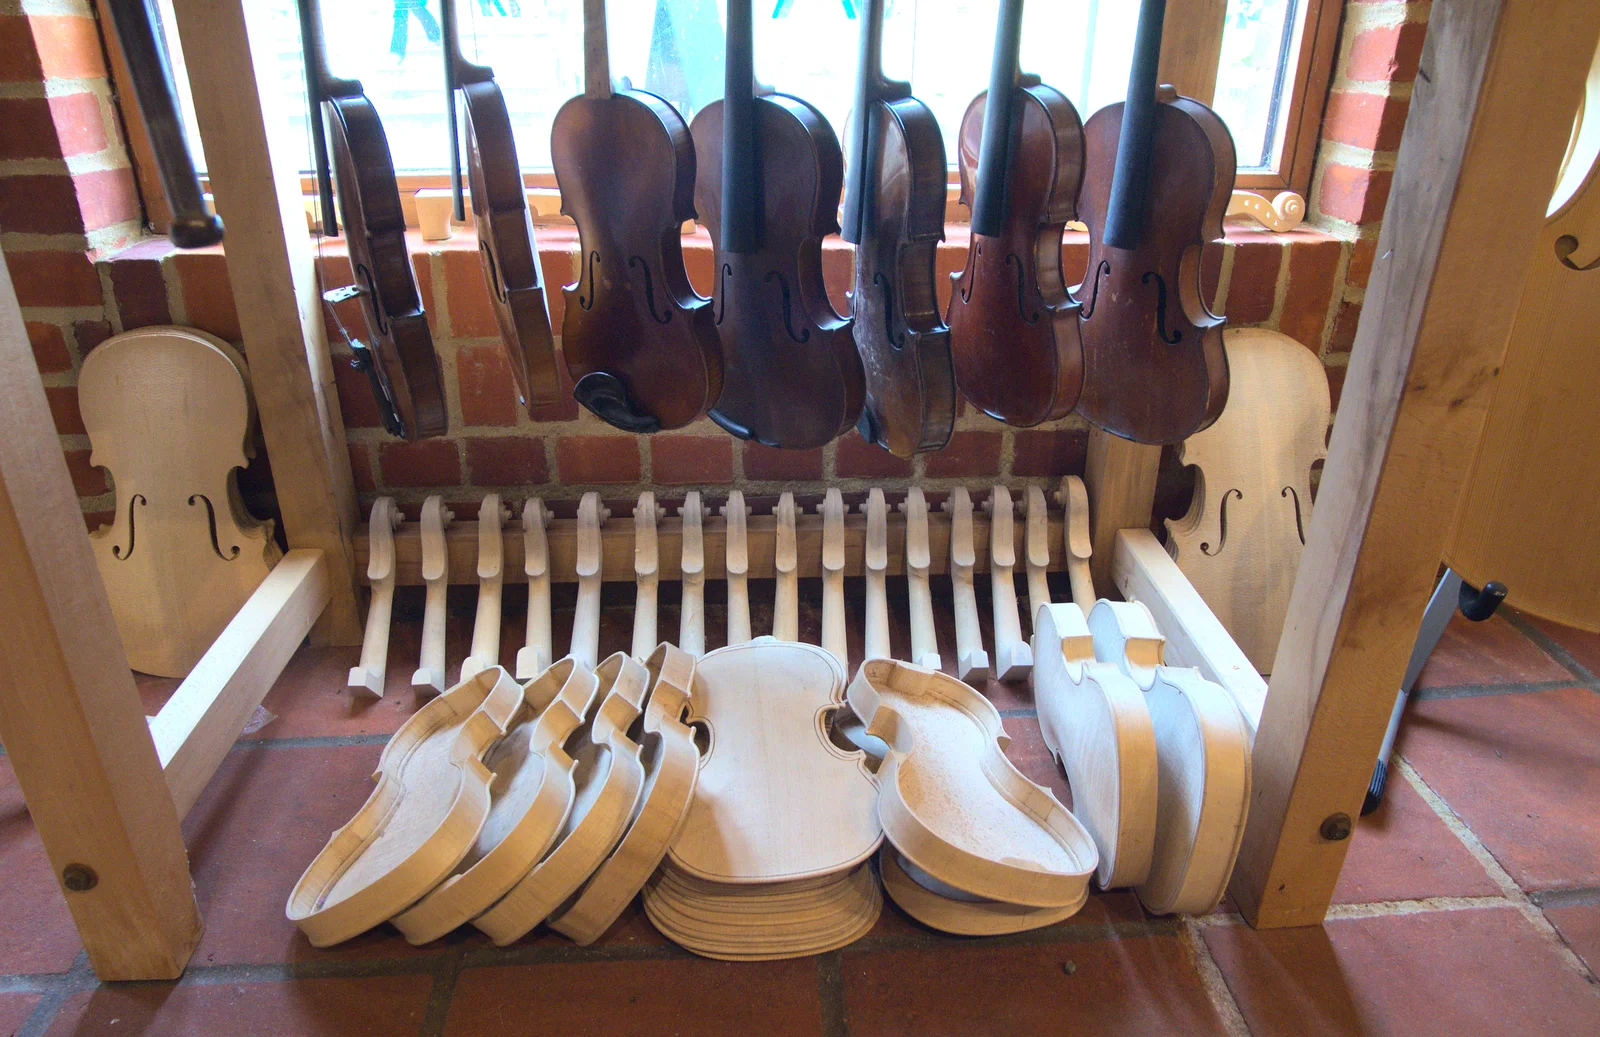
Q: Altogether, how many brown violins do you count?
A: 7